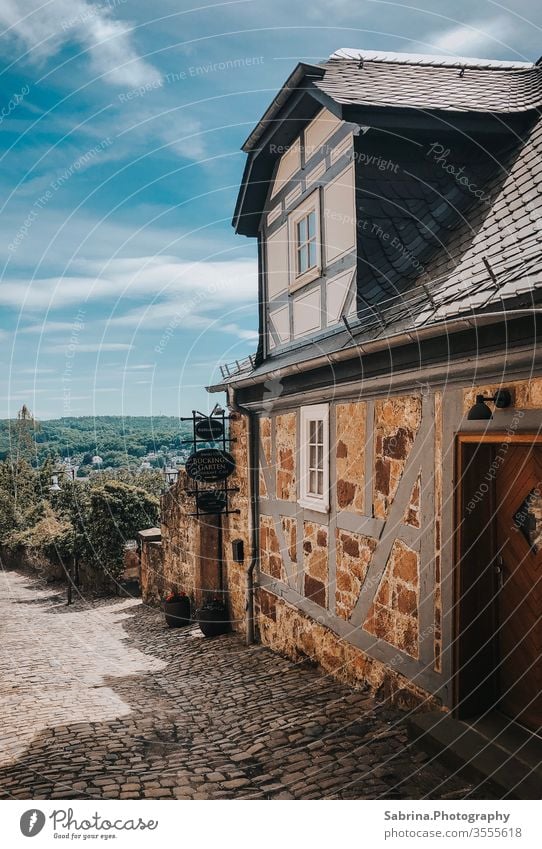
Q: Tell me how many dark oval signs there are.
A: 3